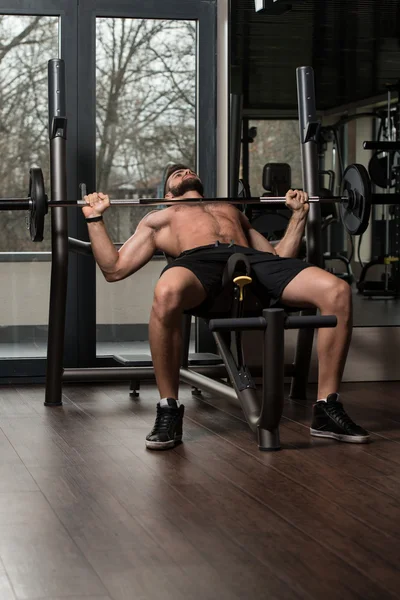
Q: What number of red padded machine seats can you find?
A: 0